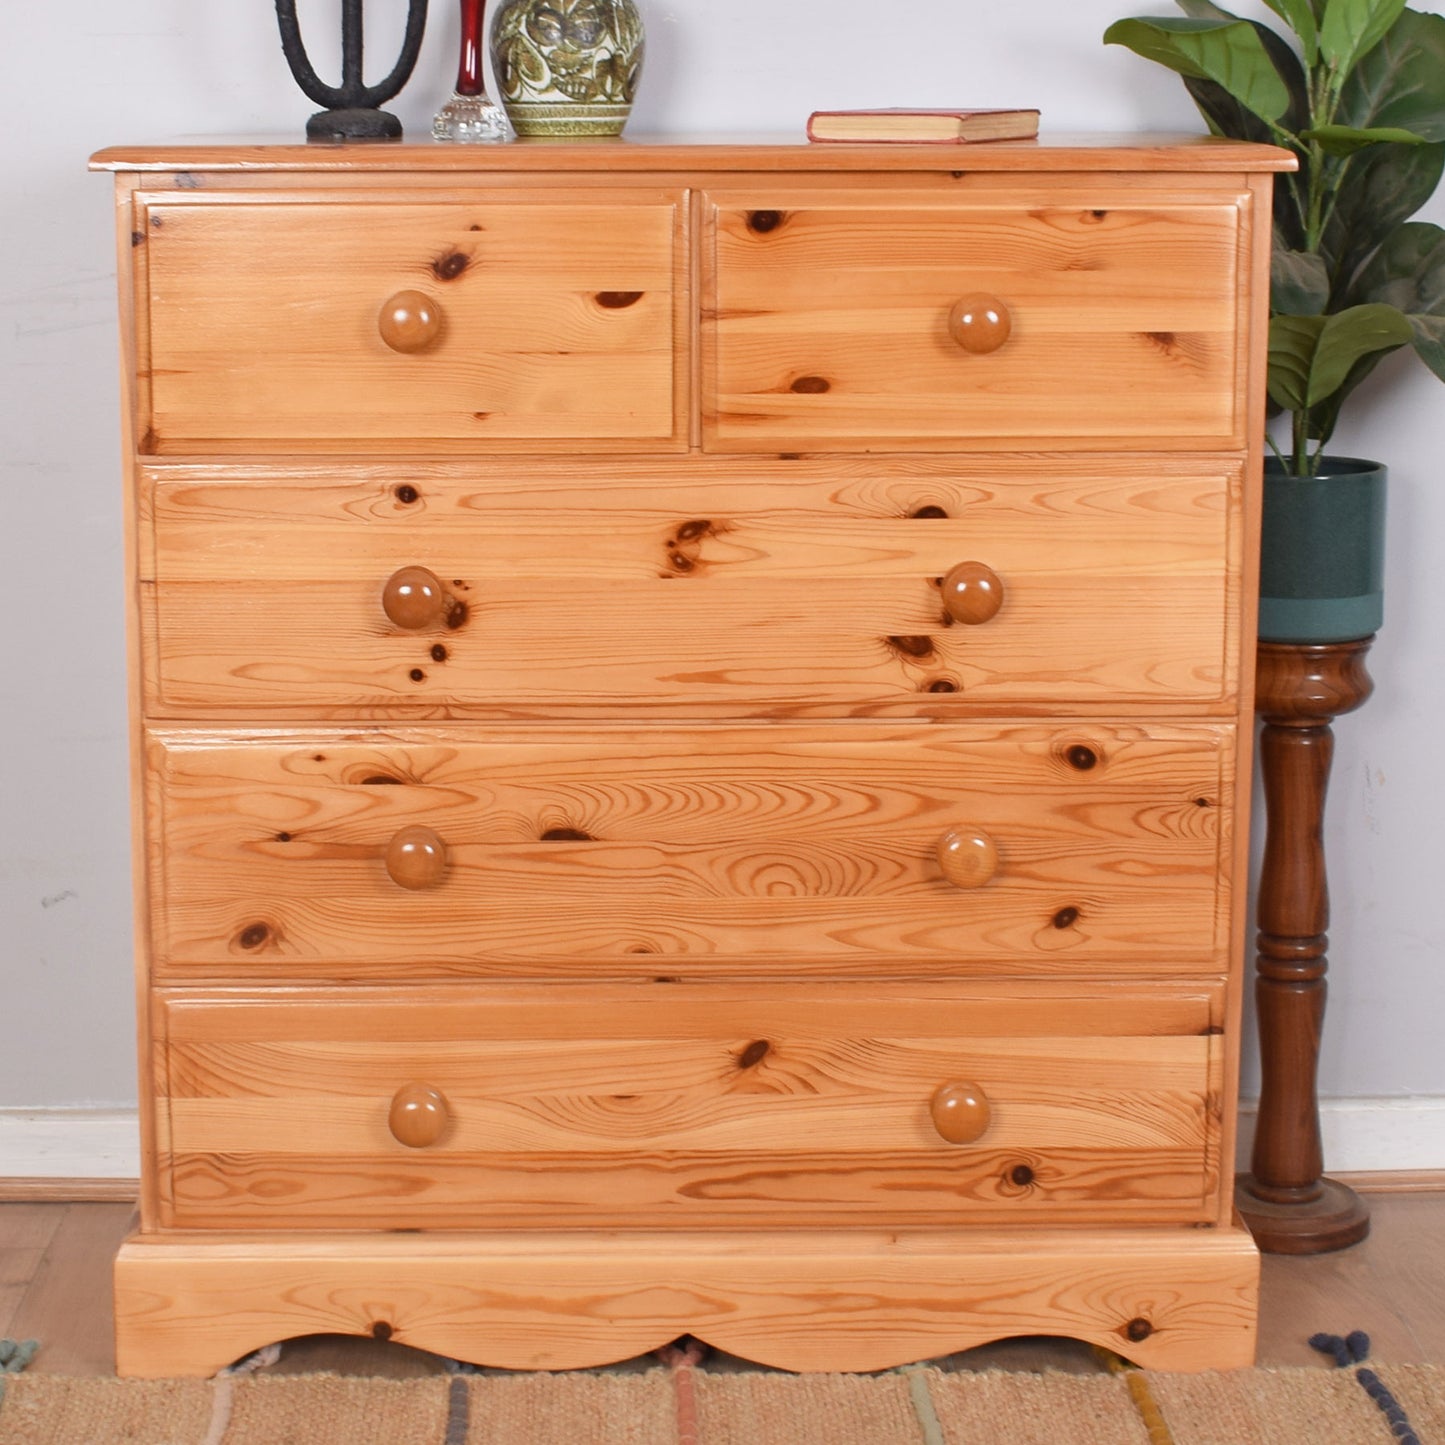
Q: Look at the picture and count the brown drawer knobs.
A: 8